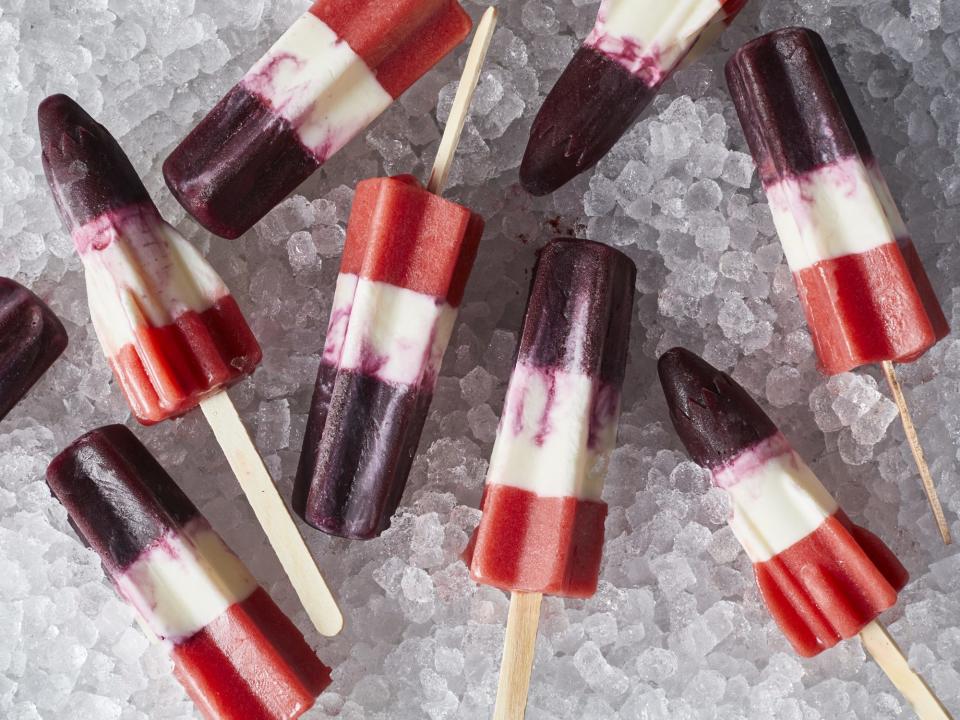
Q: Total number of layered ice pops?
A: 9